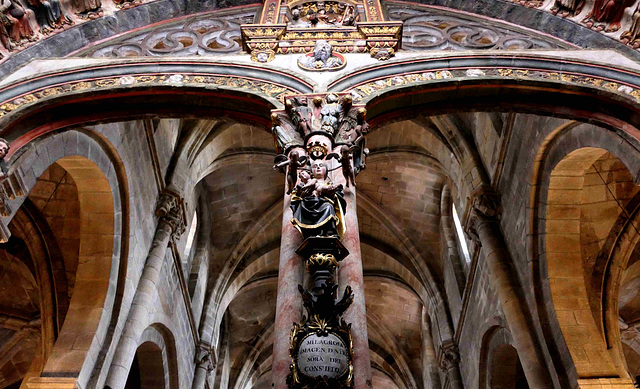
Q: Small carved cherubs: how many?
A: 2